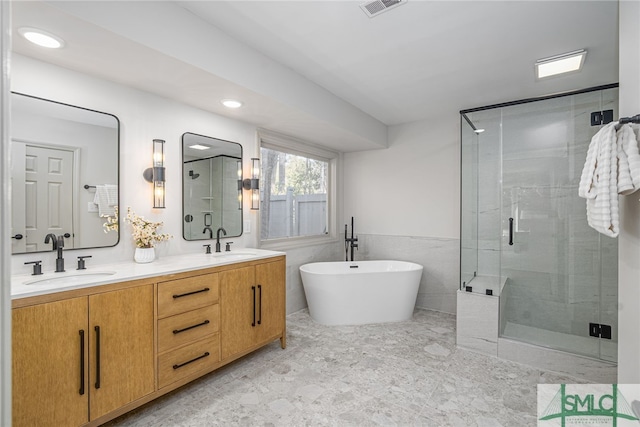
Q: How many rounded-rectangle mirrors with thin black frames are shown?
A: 2